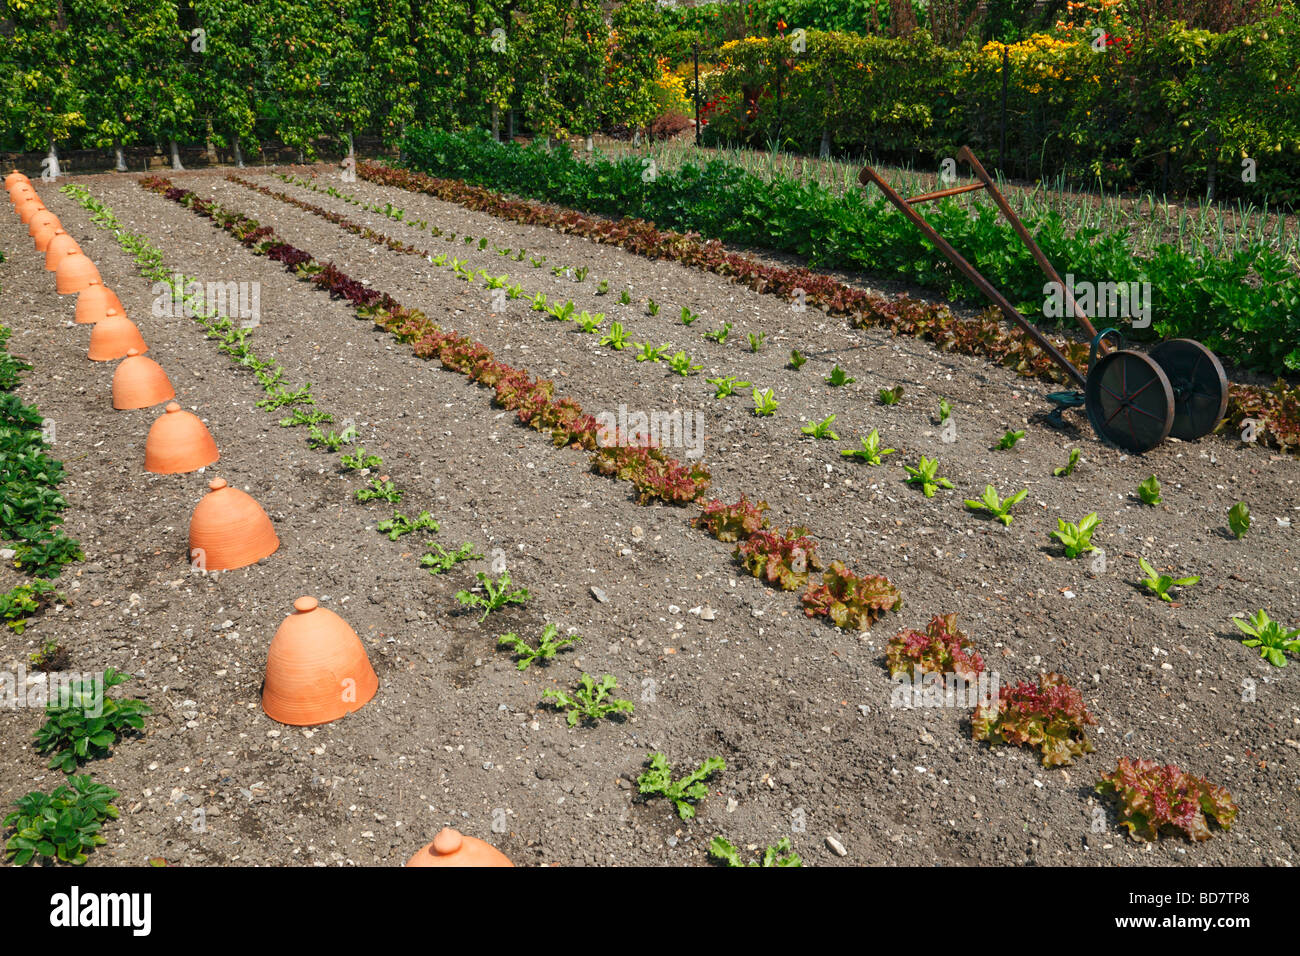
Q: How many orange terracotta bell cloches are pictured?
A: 15